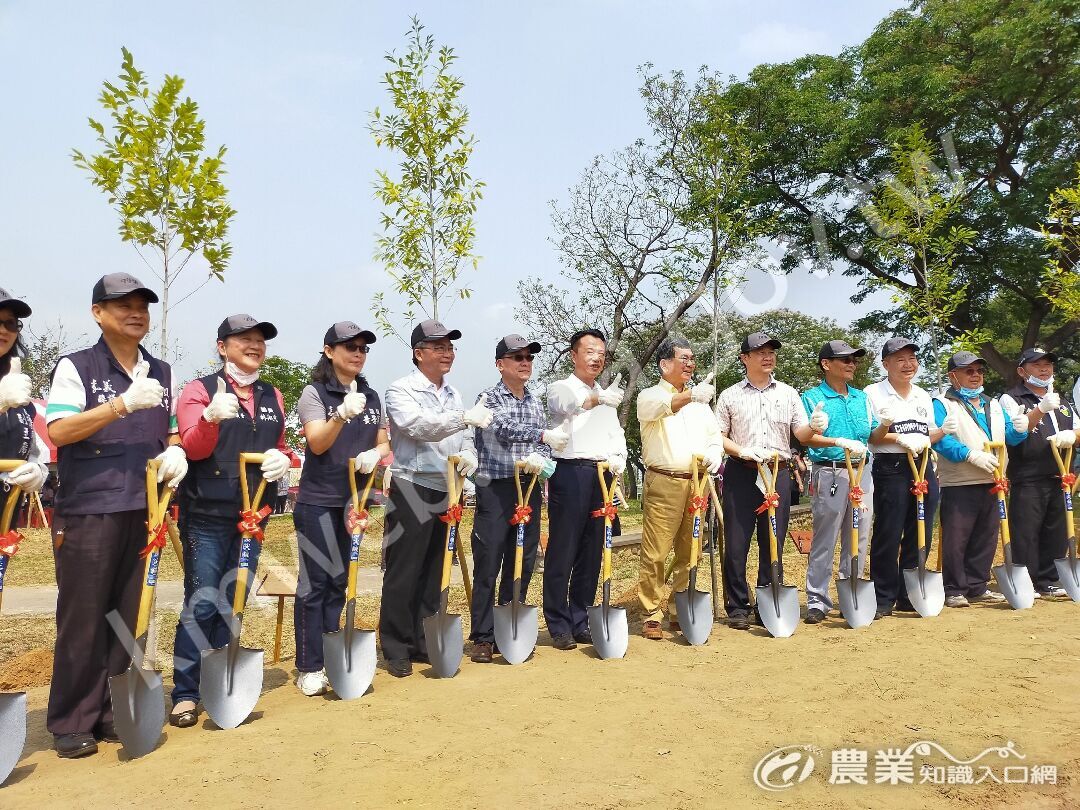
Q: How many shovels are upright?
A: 13